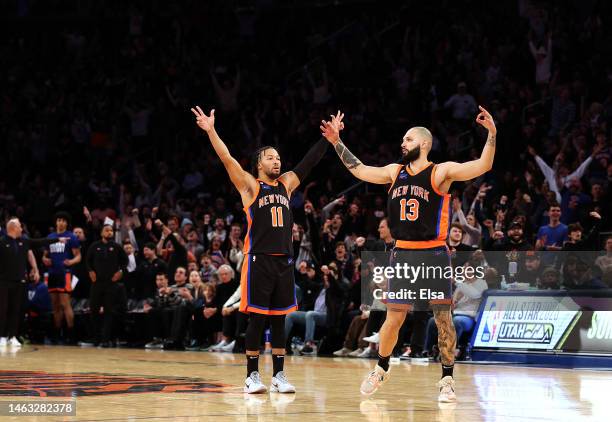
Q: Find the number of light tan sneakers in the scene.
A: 2